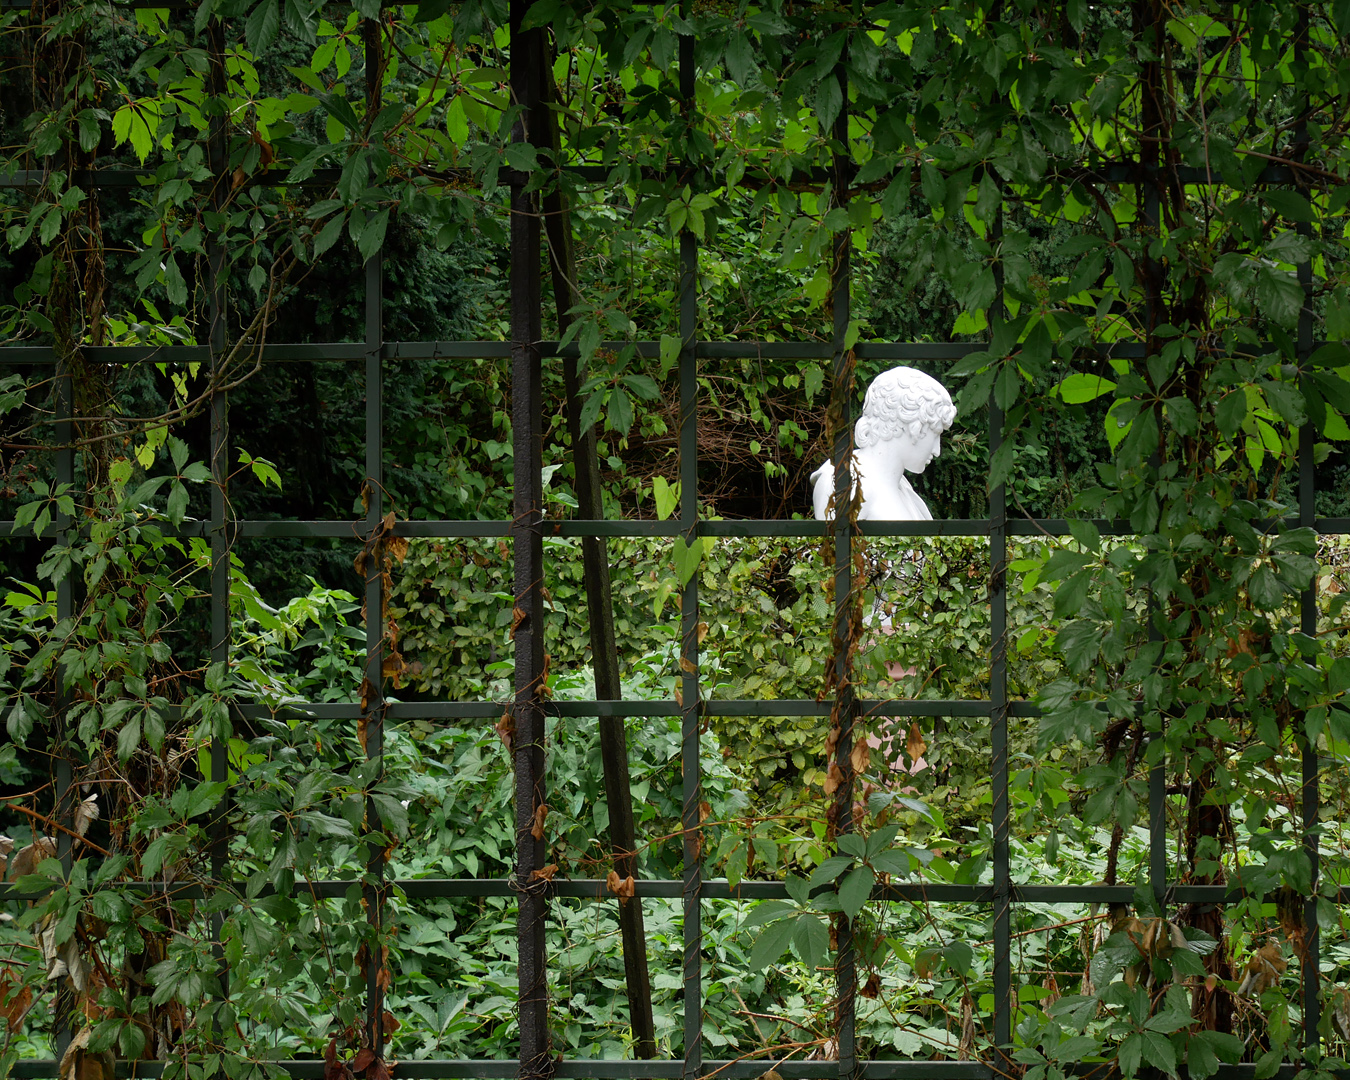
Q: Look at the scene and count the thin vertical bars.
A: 8